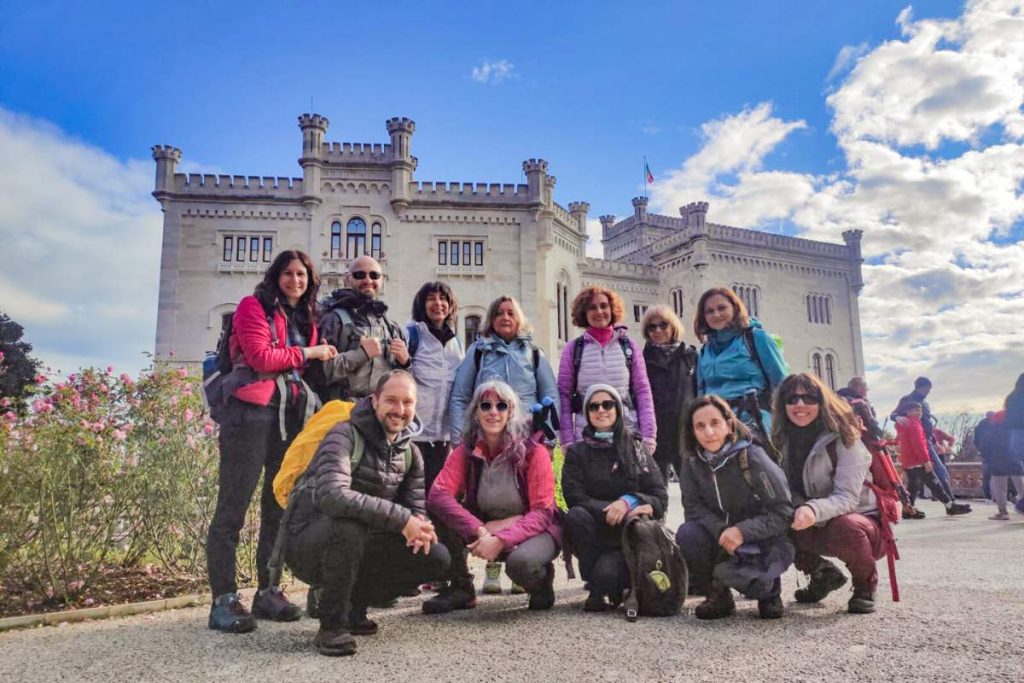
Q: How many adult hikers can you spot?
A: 12